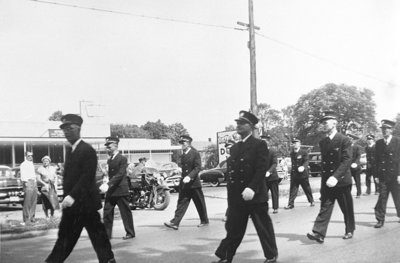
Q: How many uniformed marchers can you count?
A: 11